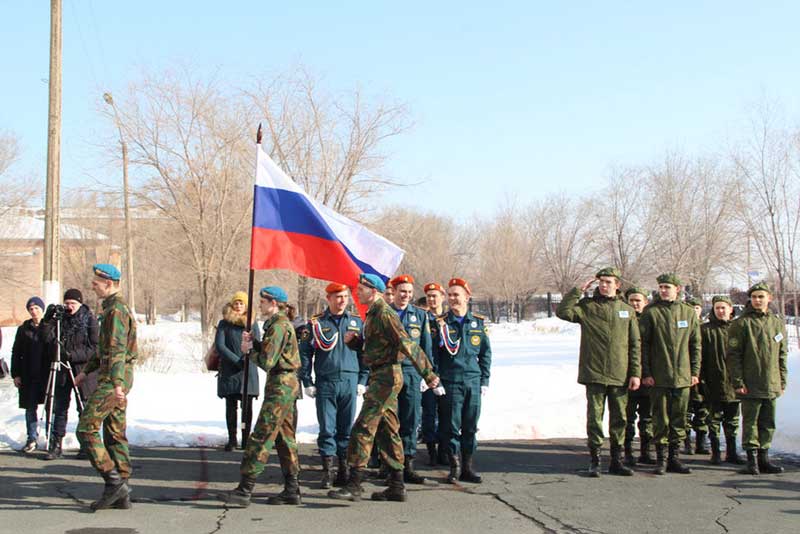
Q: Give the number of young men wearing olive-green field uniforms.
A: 6